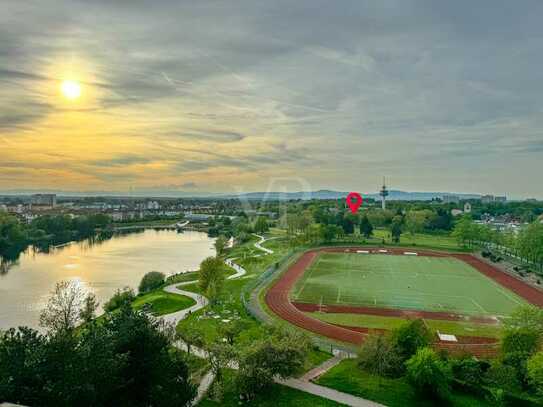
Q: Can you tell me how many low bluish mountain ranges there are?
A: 1